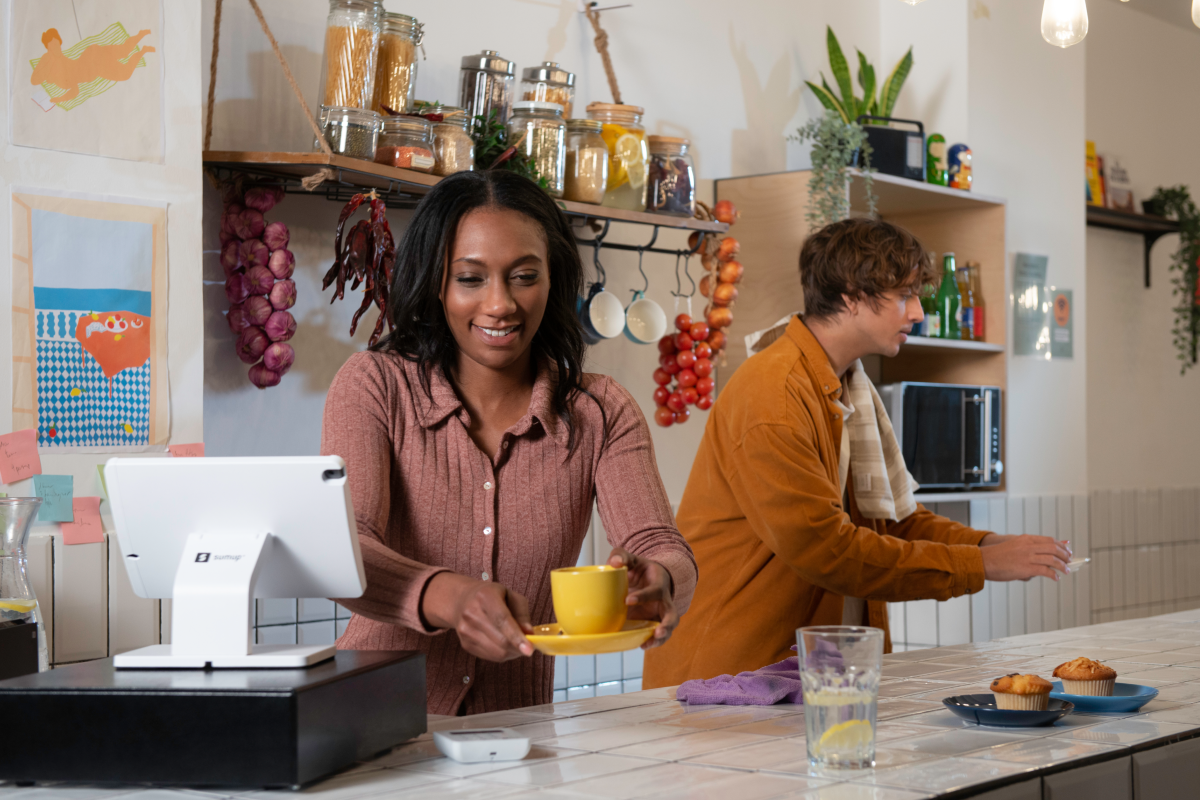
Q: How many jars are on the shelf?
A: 11